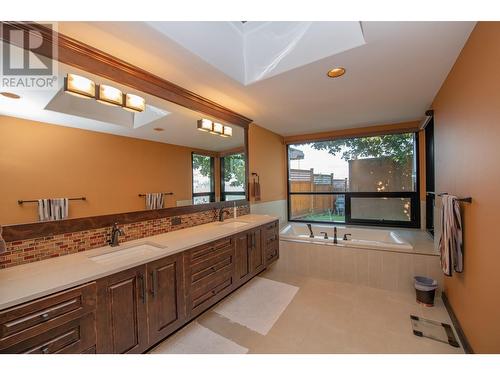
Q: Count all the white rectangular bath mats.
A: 2